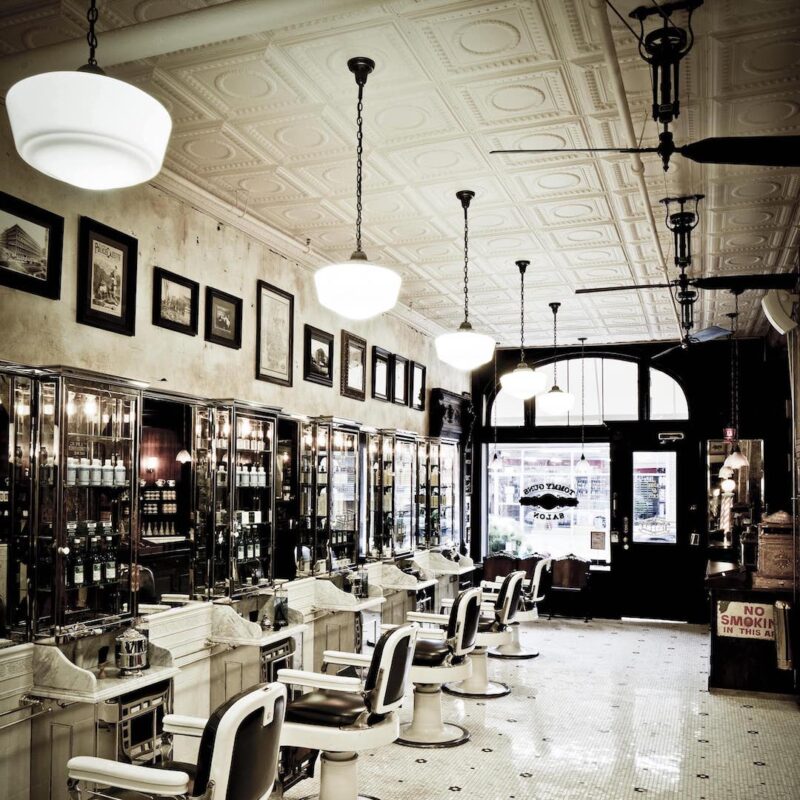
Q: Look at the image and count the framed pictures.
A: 10